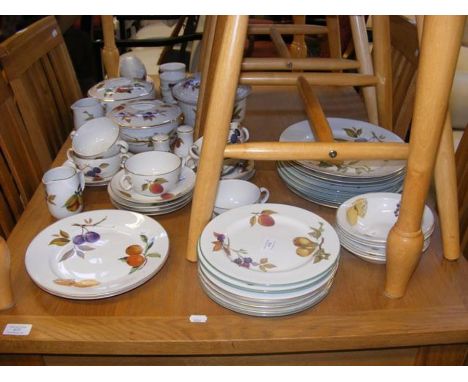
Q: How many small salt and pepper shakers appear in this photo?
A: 2